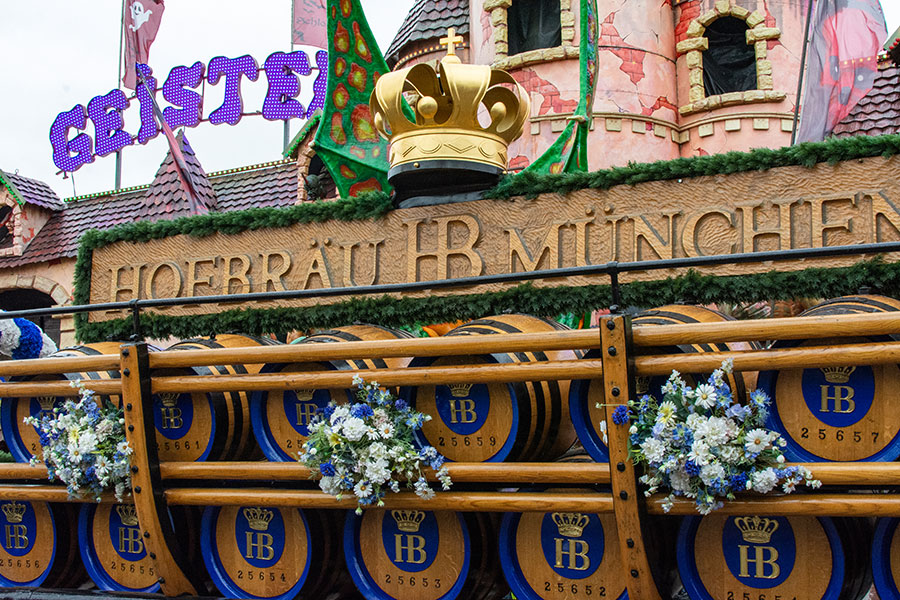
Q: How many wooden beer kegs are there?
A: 13